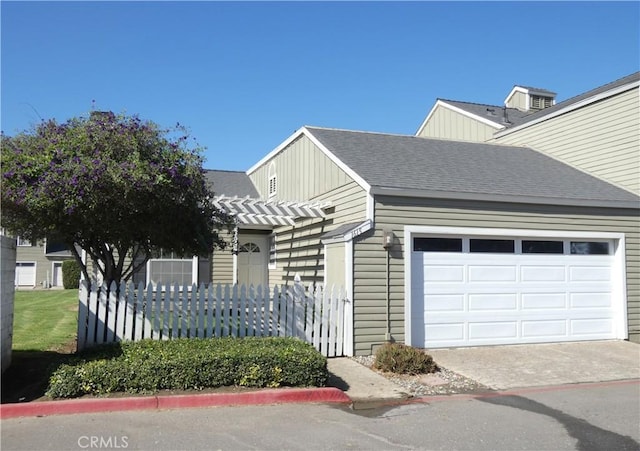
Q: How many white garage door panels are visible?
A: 12